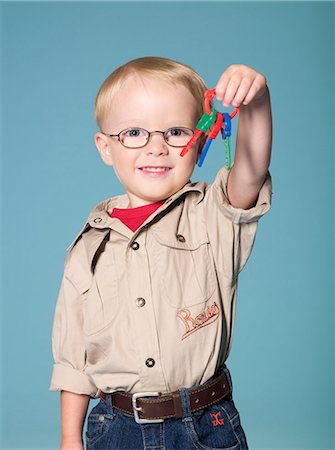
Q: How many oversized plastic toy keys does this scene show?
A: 3